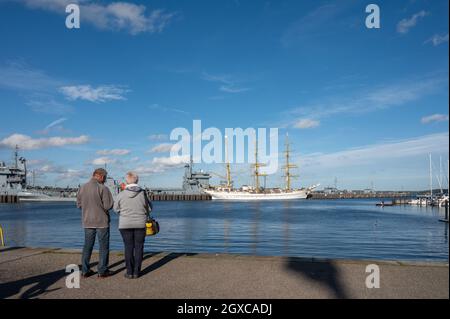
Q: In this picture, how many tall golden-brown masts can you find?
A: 3